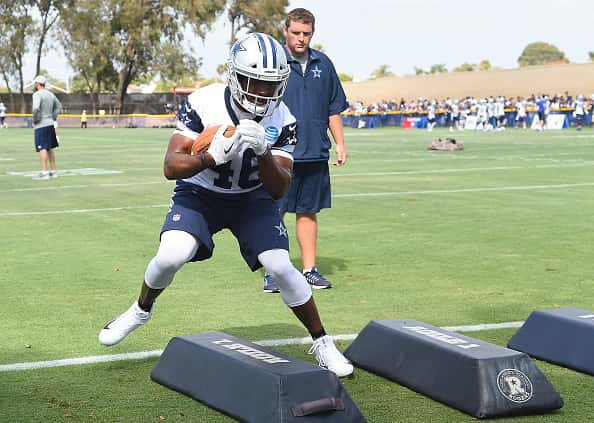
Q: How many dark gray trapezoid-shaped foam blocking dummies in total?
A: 3